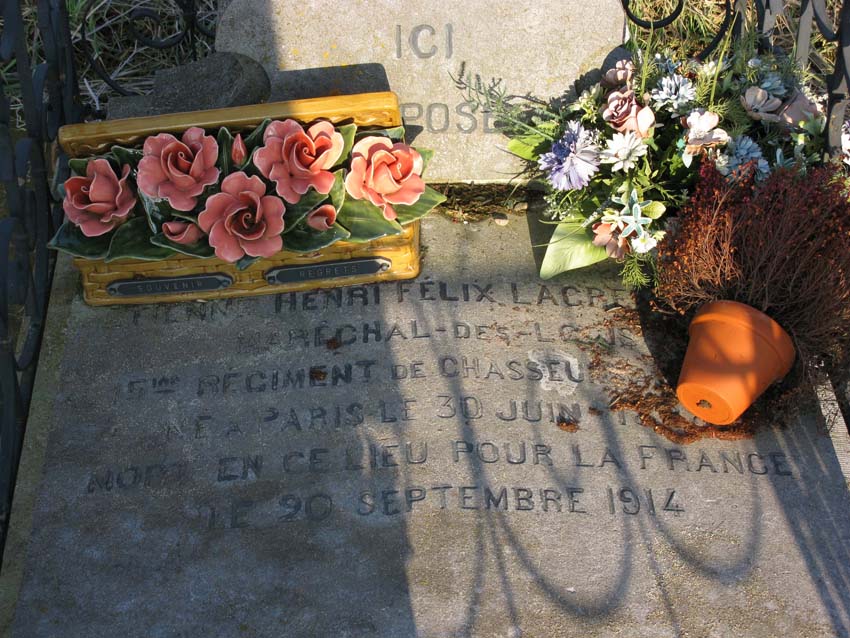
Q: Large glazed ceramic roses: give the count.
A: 5